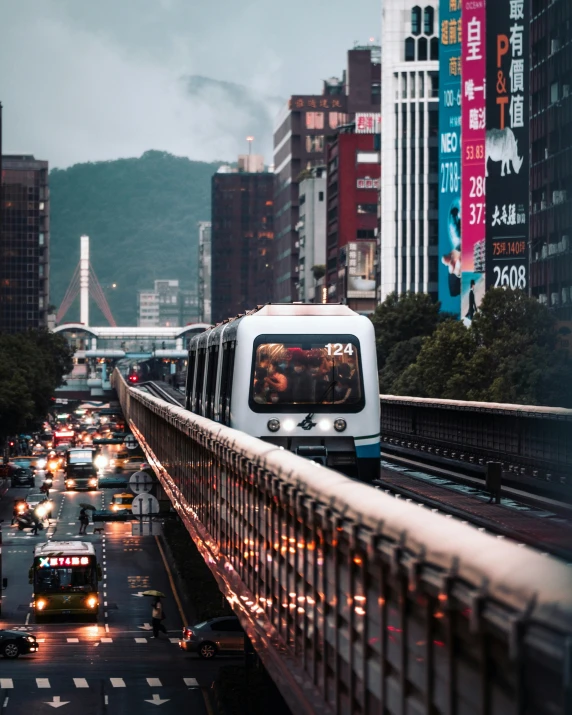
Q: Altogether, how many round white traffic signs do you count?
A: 3